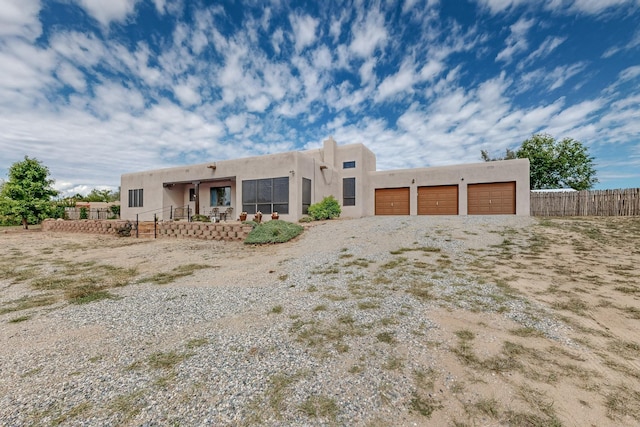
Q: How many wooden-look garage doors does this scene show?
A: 3